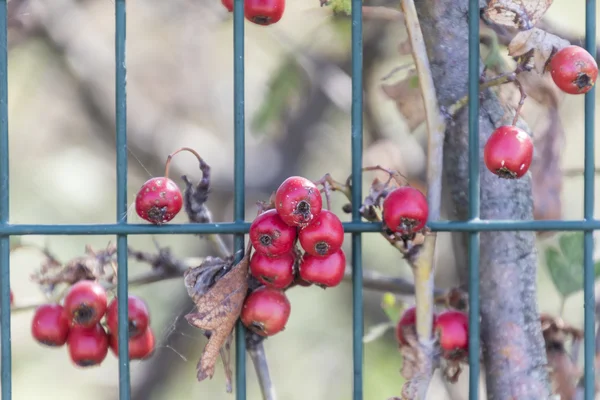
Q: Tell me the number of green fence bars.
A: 7